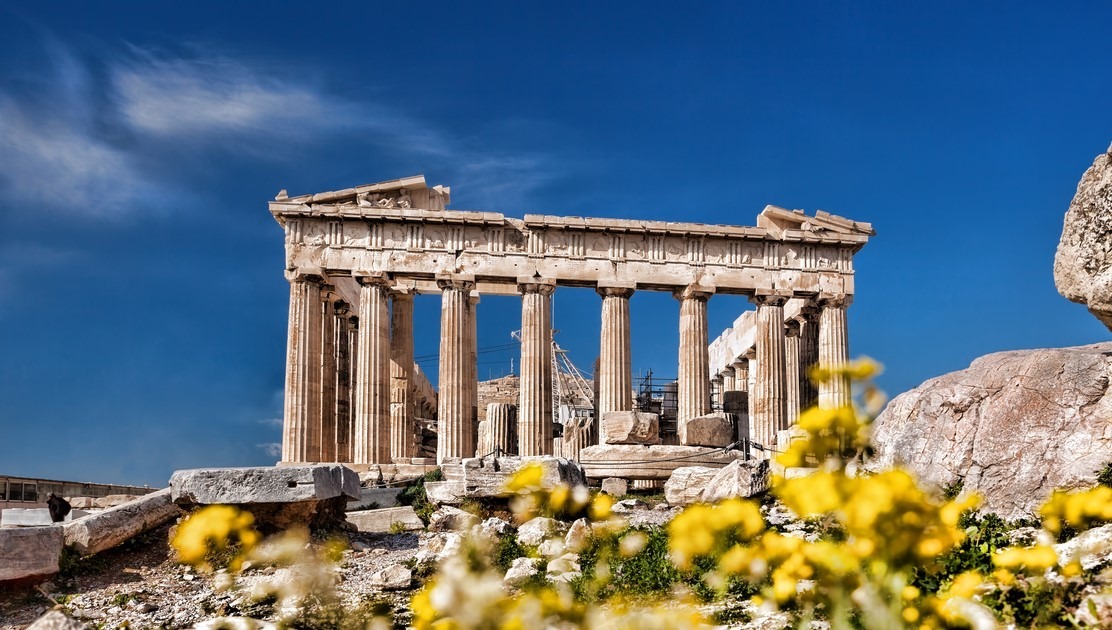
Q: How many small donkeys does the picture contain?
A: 0